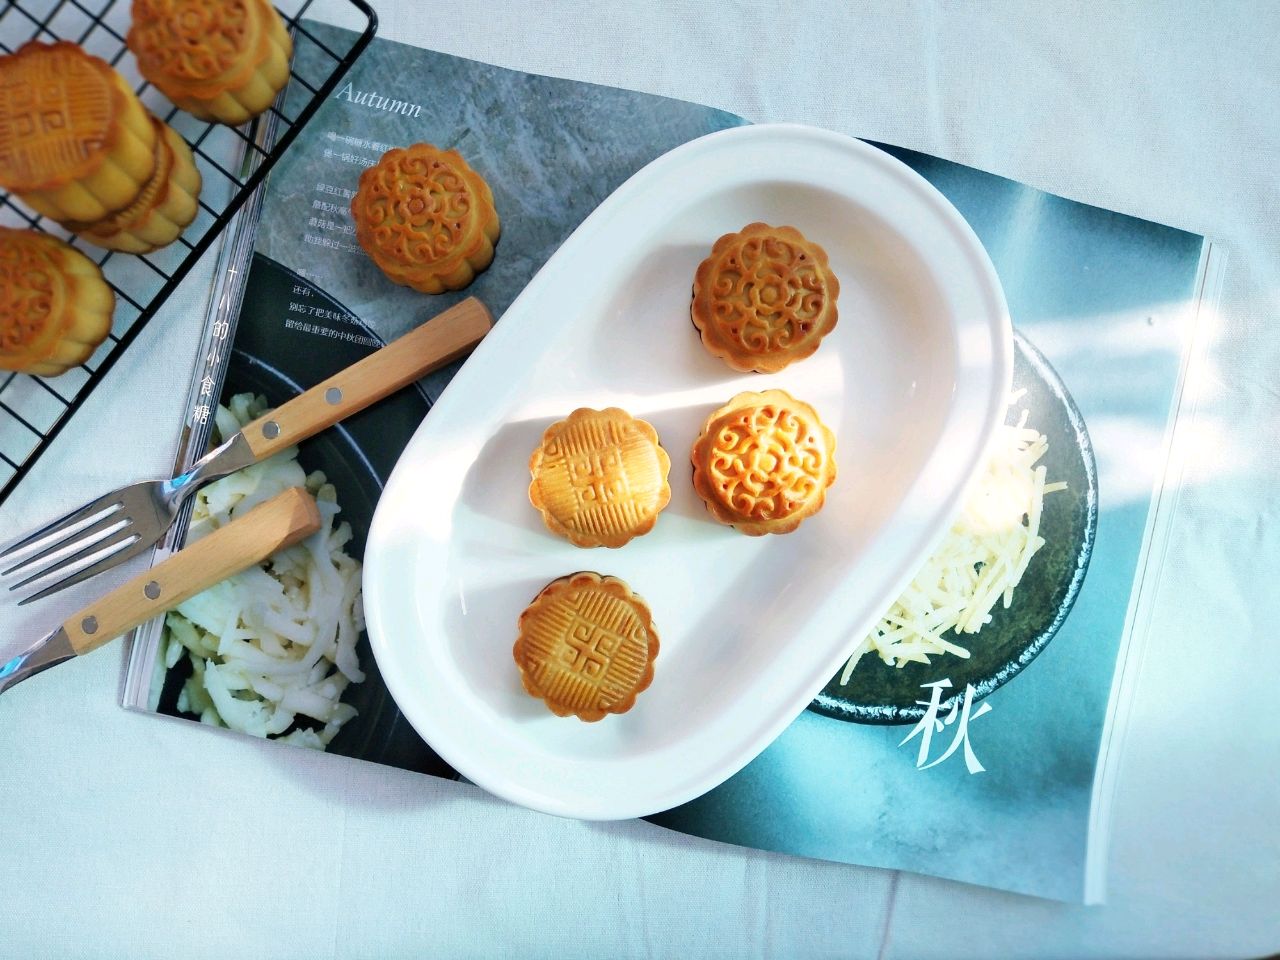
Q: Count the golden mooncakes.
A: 9